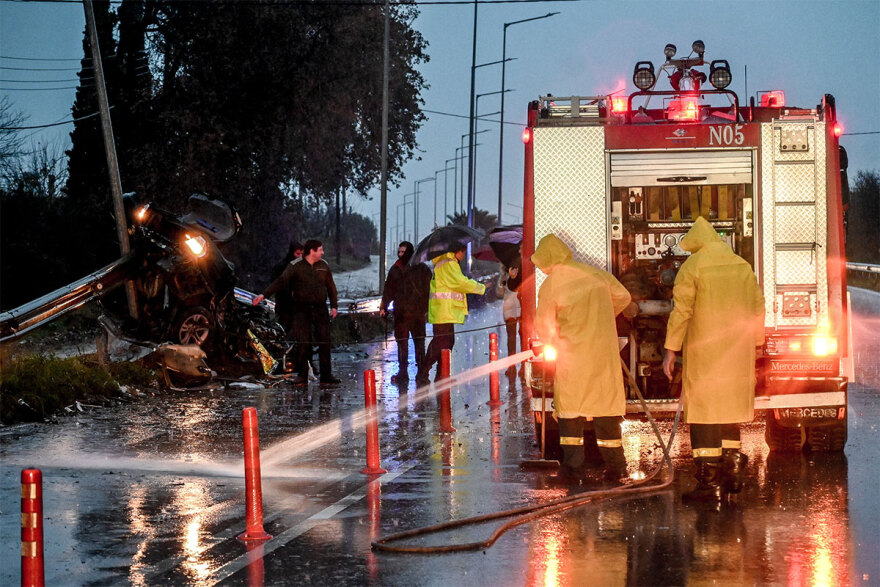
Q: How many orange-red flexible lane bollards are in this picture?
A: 5